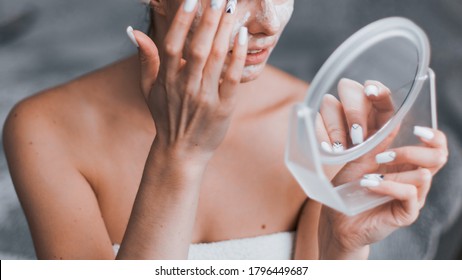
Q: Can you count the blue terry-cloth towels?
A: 0